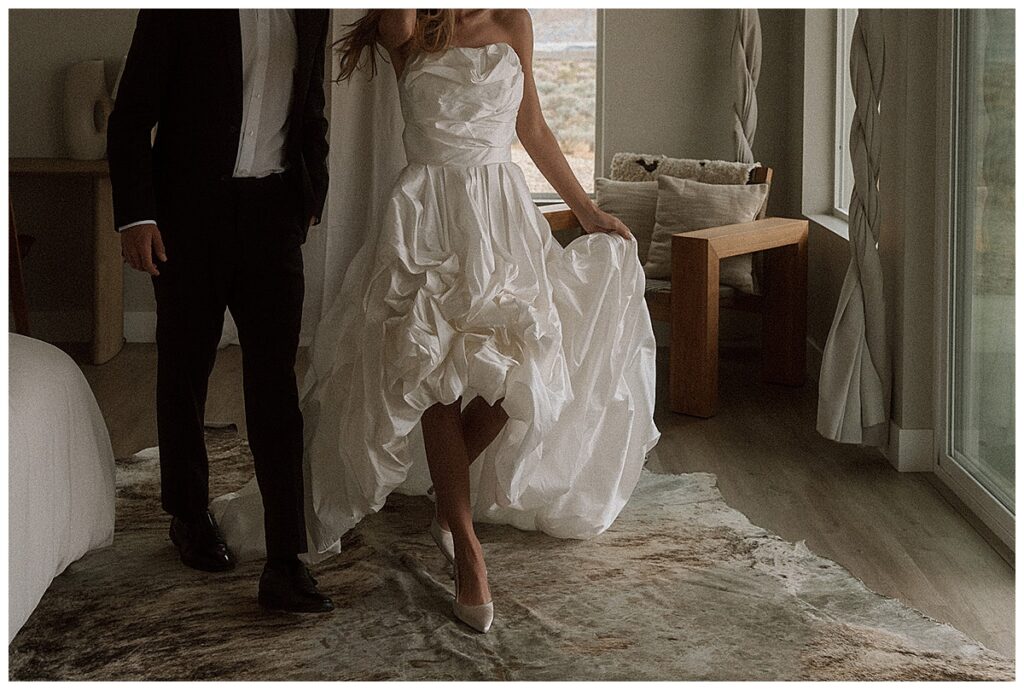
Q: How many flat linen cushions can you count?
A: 2